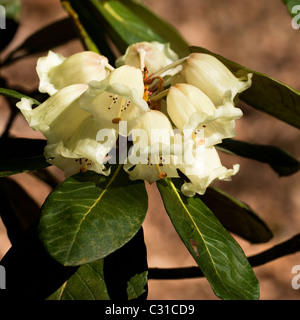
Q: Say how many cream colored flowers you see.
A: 9